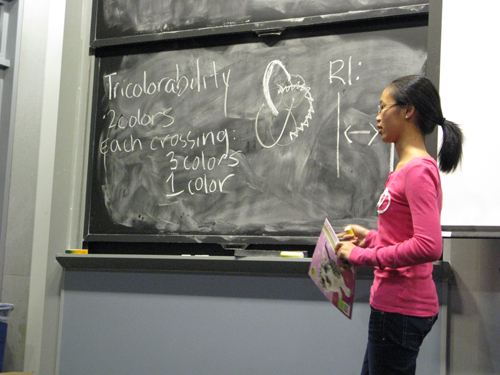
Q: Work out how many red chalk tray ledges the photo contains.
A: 0